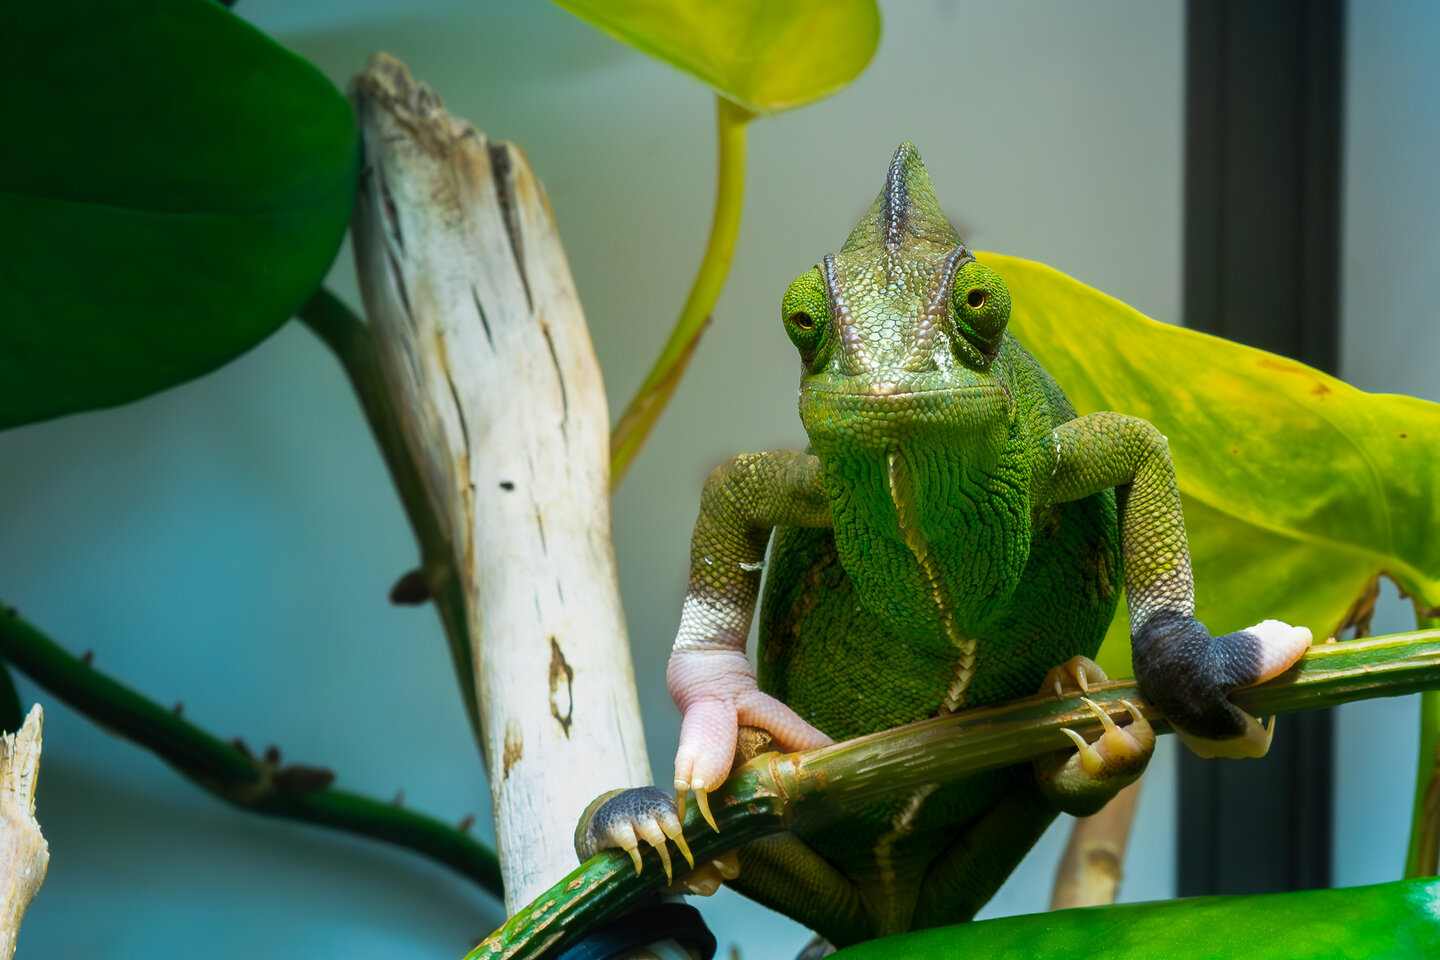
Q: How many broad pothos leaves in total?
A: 4